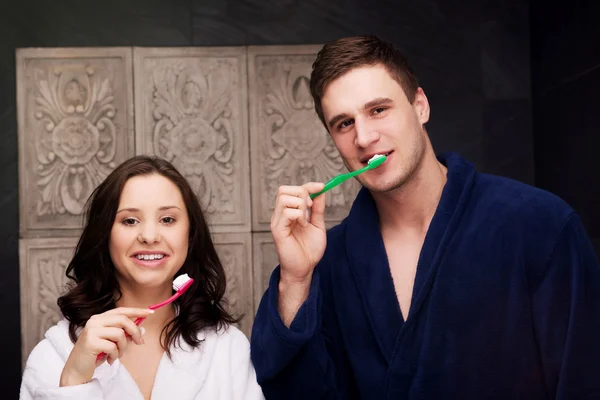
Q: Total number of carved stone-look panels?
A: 6